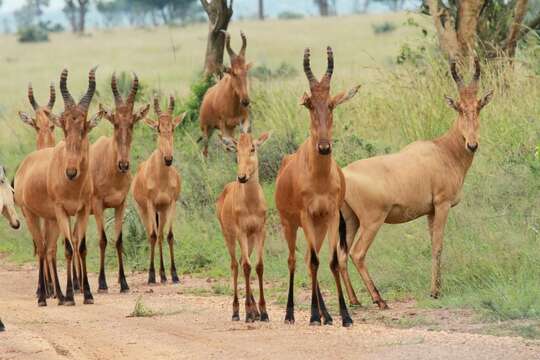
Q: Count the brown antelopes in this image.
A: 8